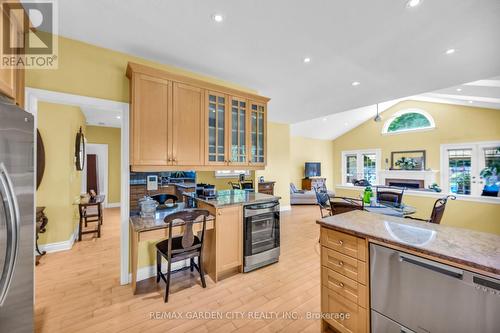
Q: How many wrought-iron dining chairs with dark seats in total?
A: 4